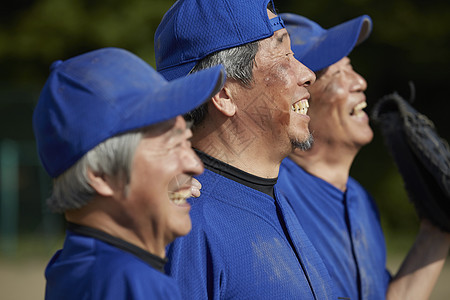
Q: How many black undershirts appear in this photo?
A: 2